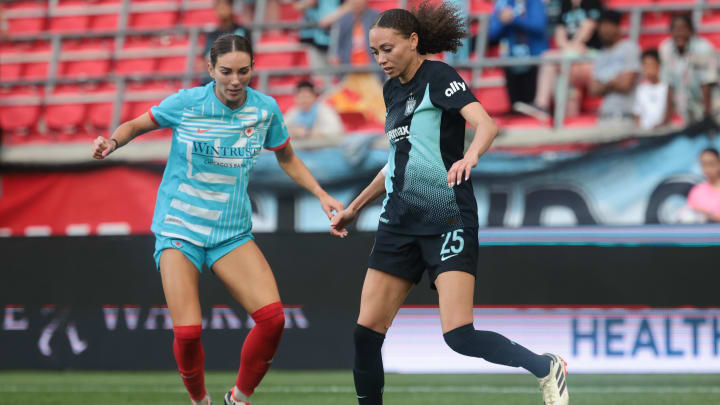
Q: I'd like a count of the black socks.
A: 2